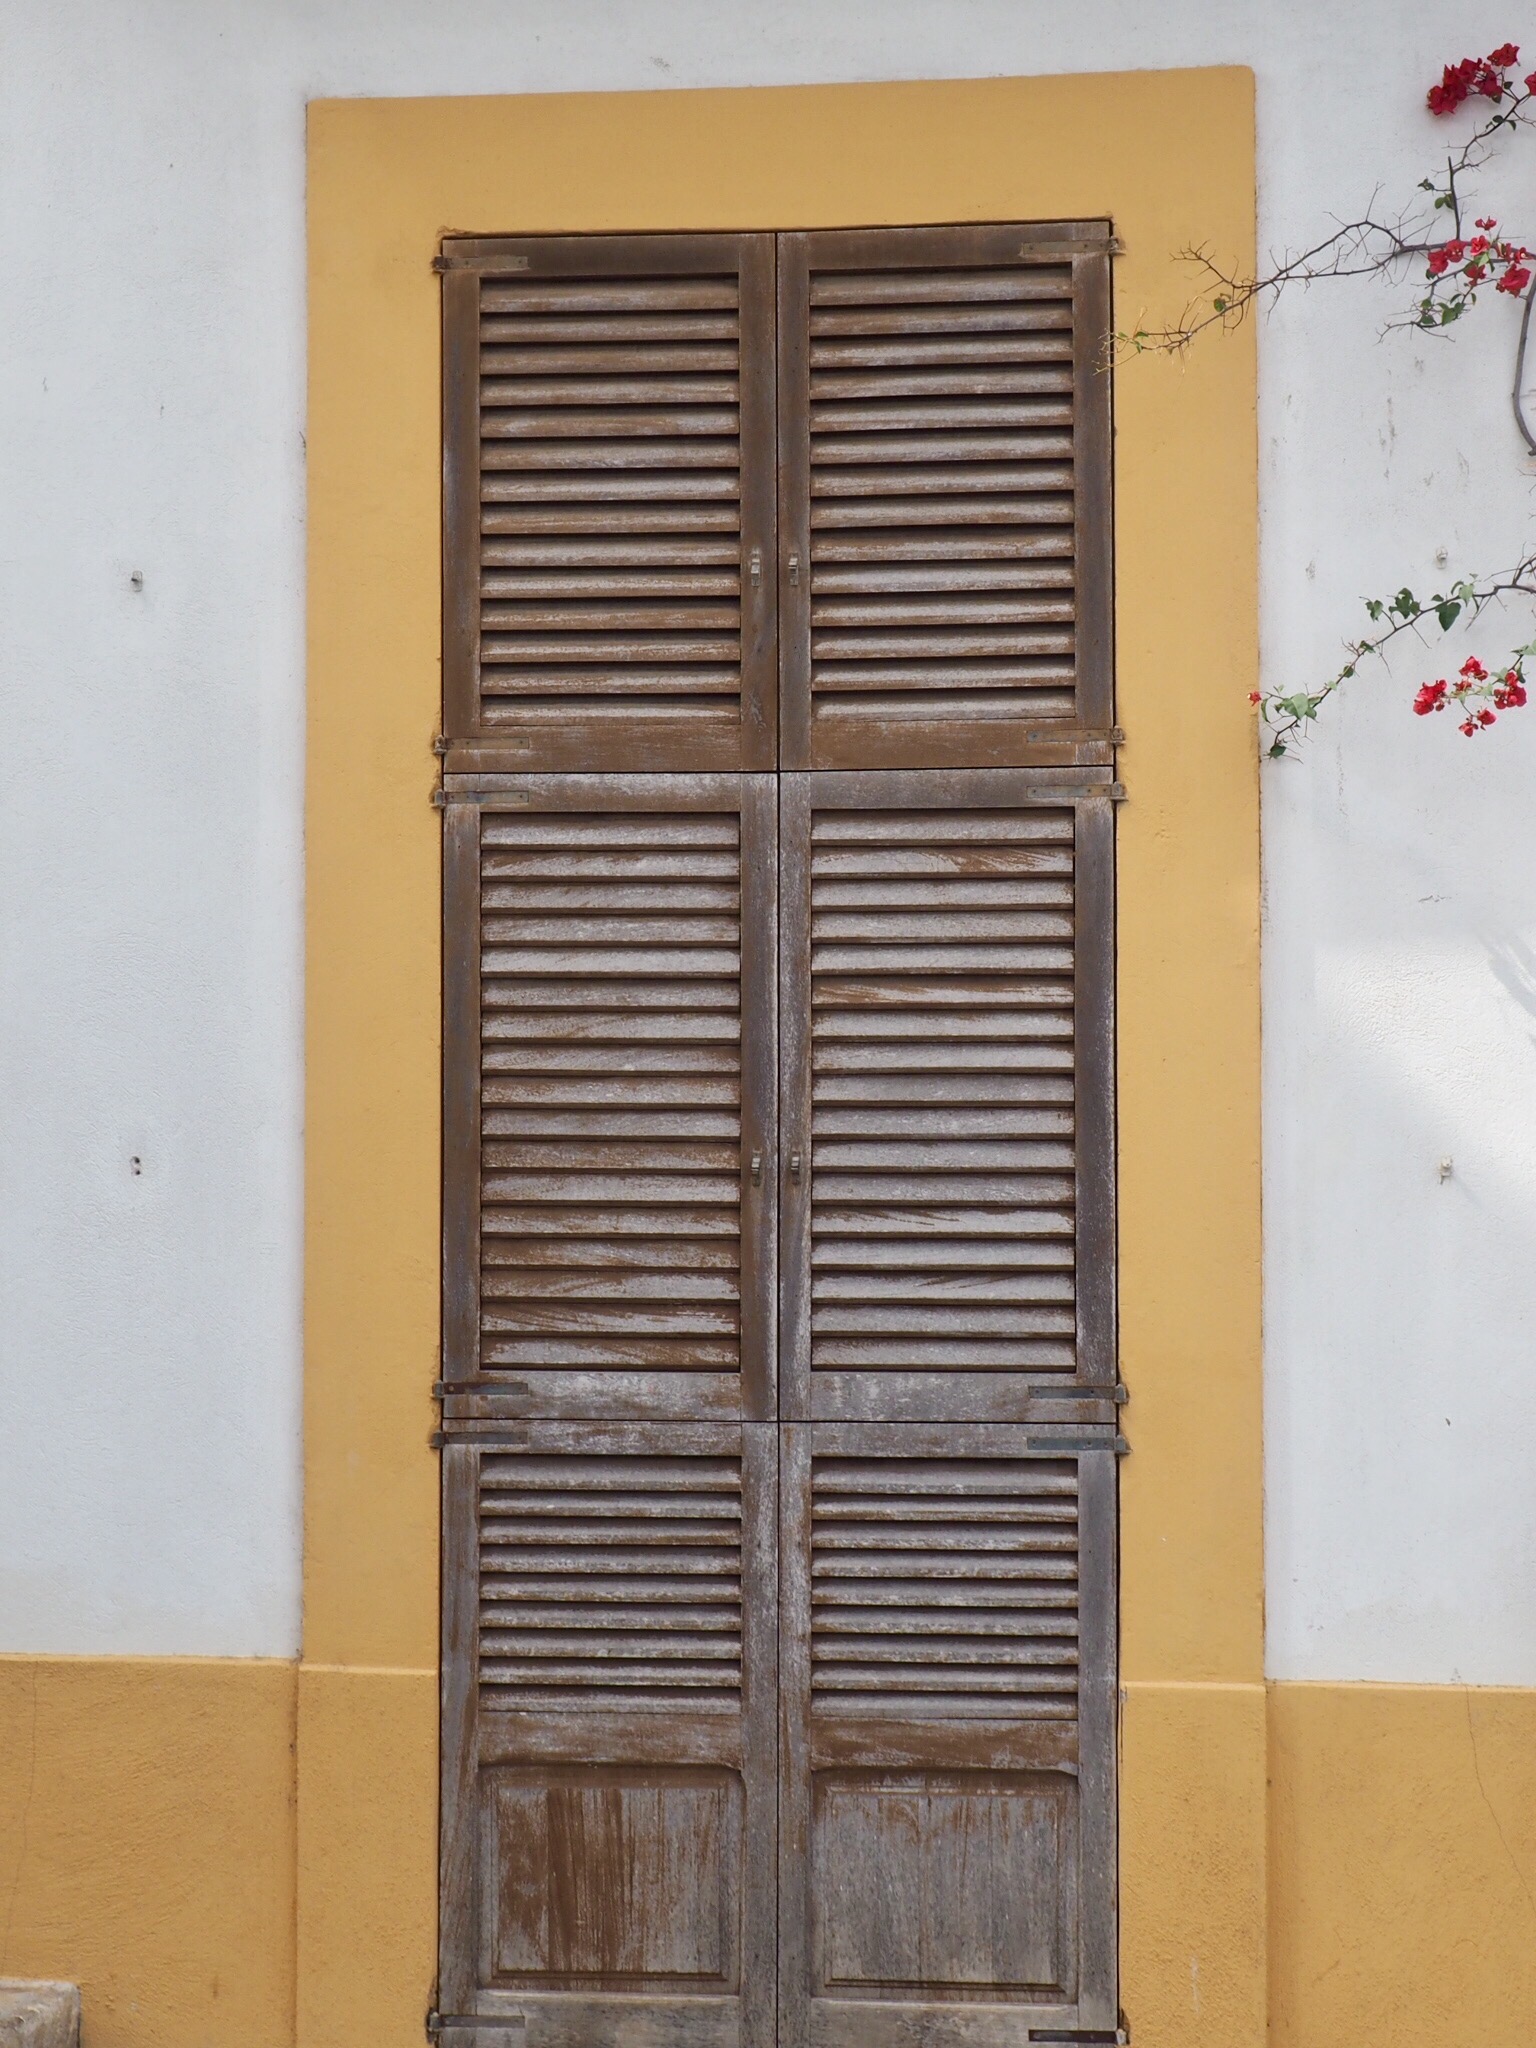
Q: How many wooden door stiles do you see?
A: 12